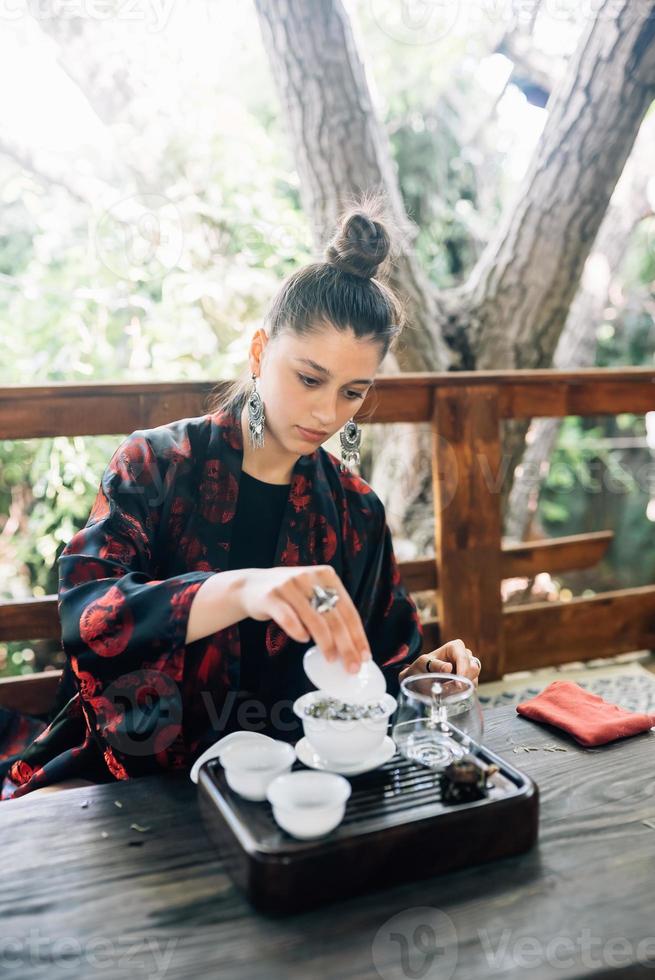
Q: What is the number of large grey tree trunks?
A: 2